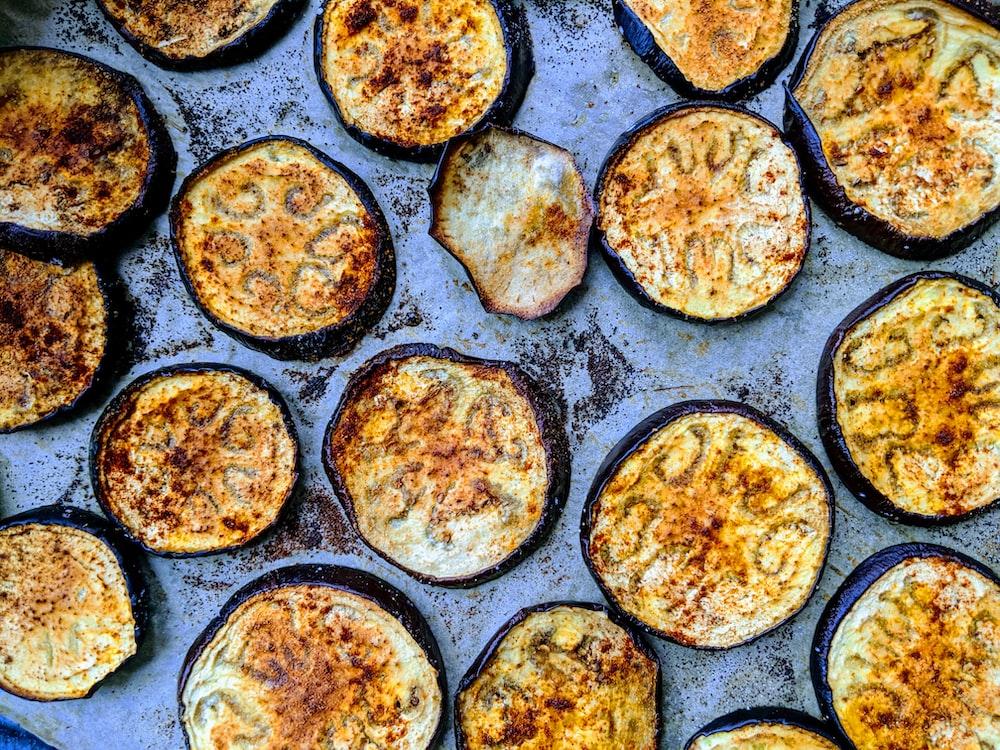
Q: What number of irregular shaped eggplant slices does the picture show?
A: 1